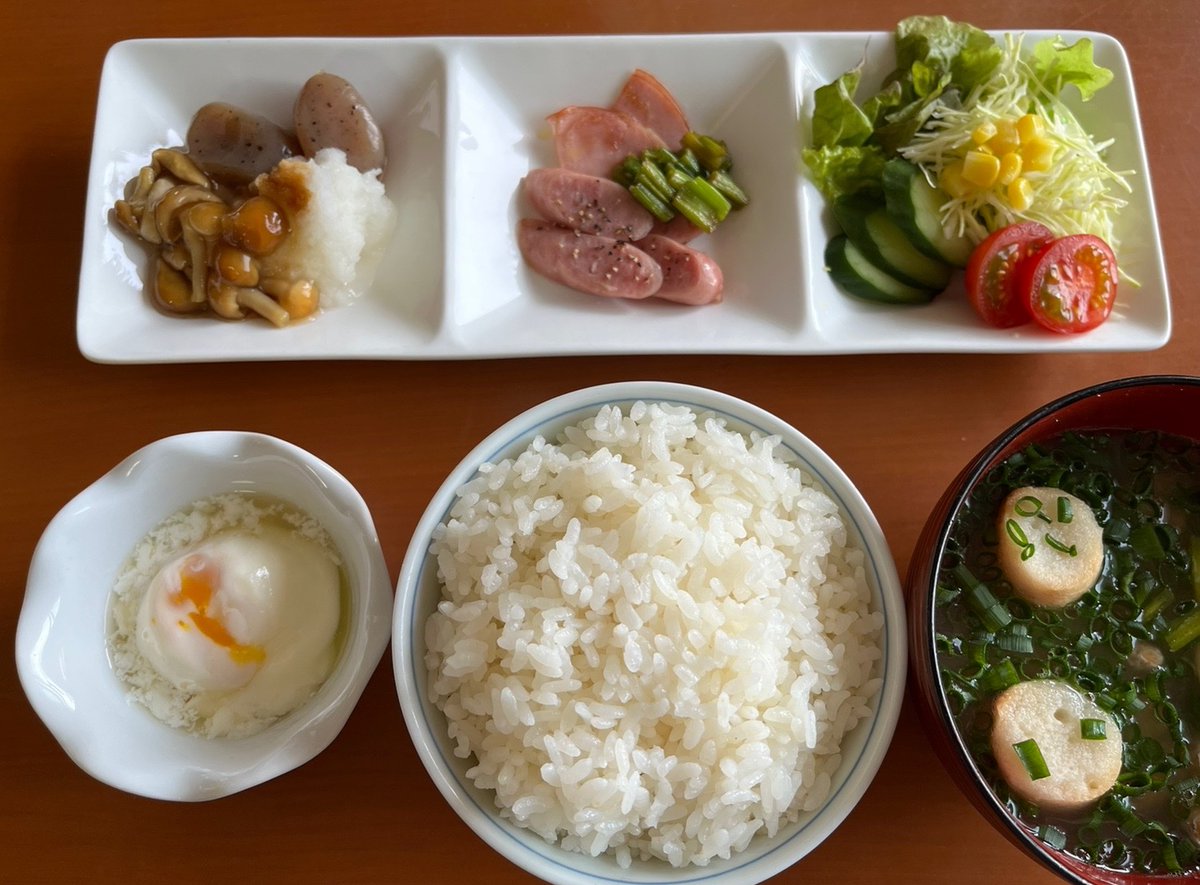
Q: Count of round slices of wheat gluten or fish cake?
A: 2